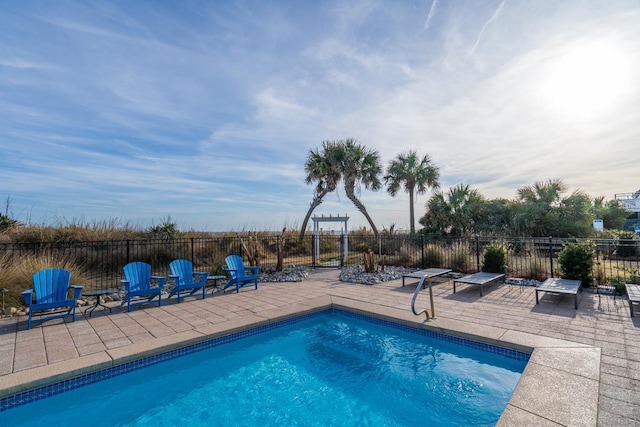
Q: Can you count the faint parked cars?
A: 0